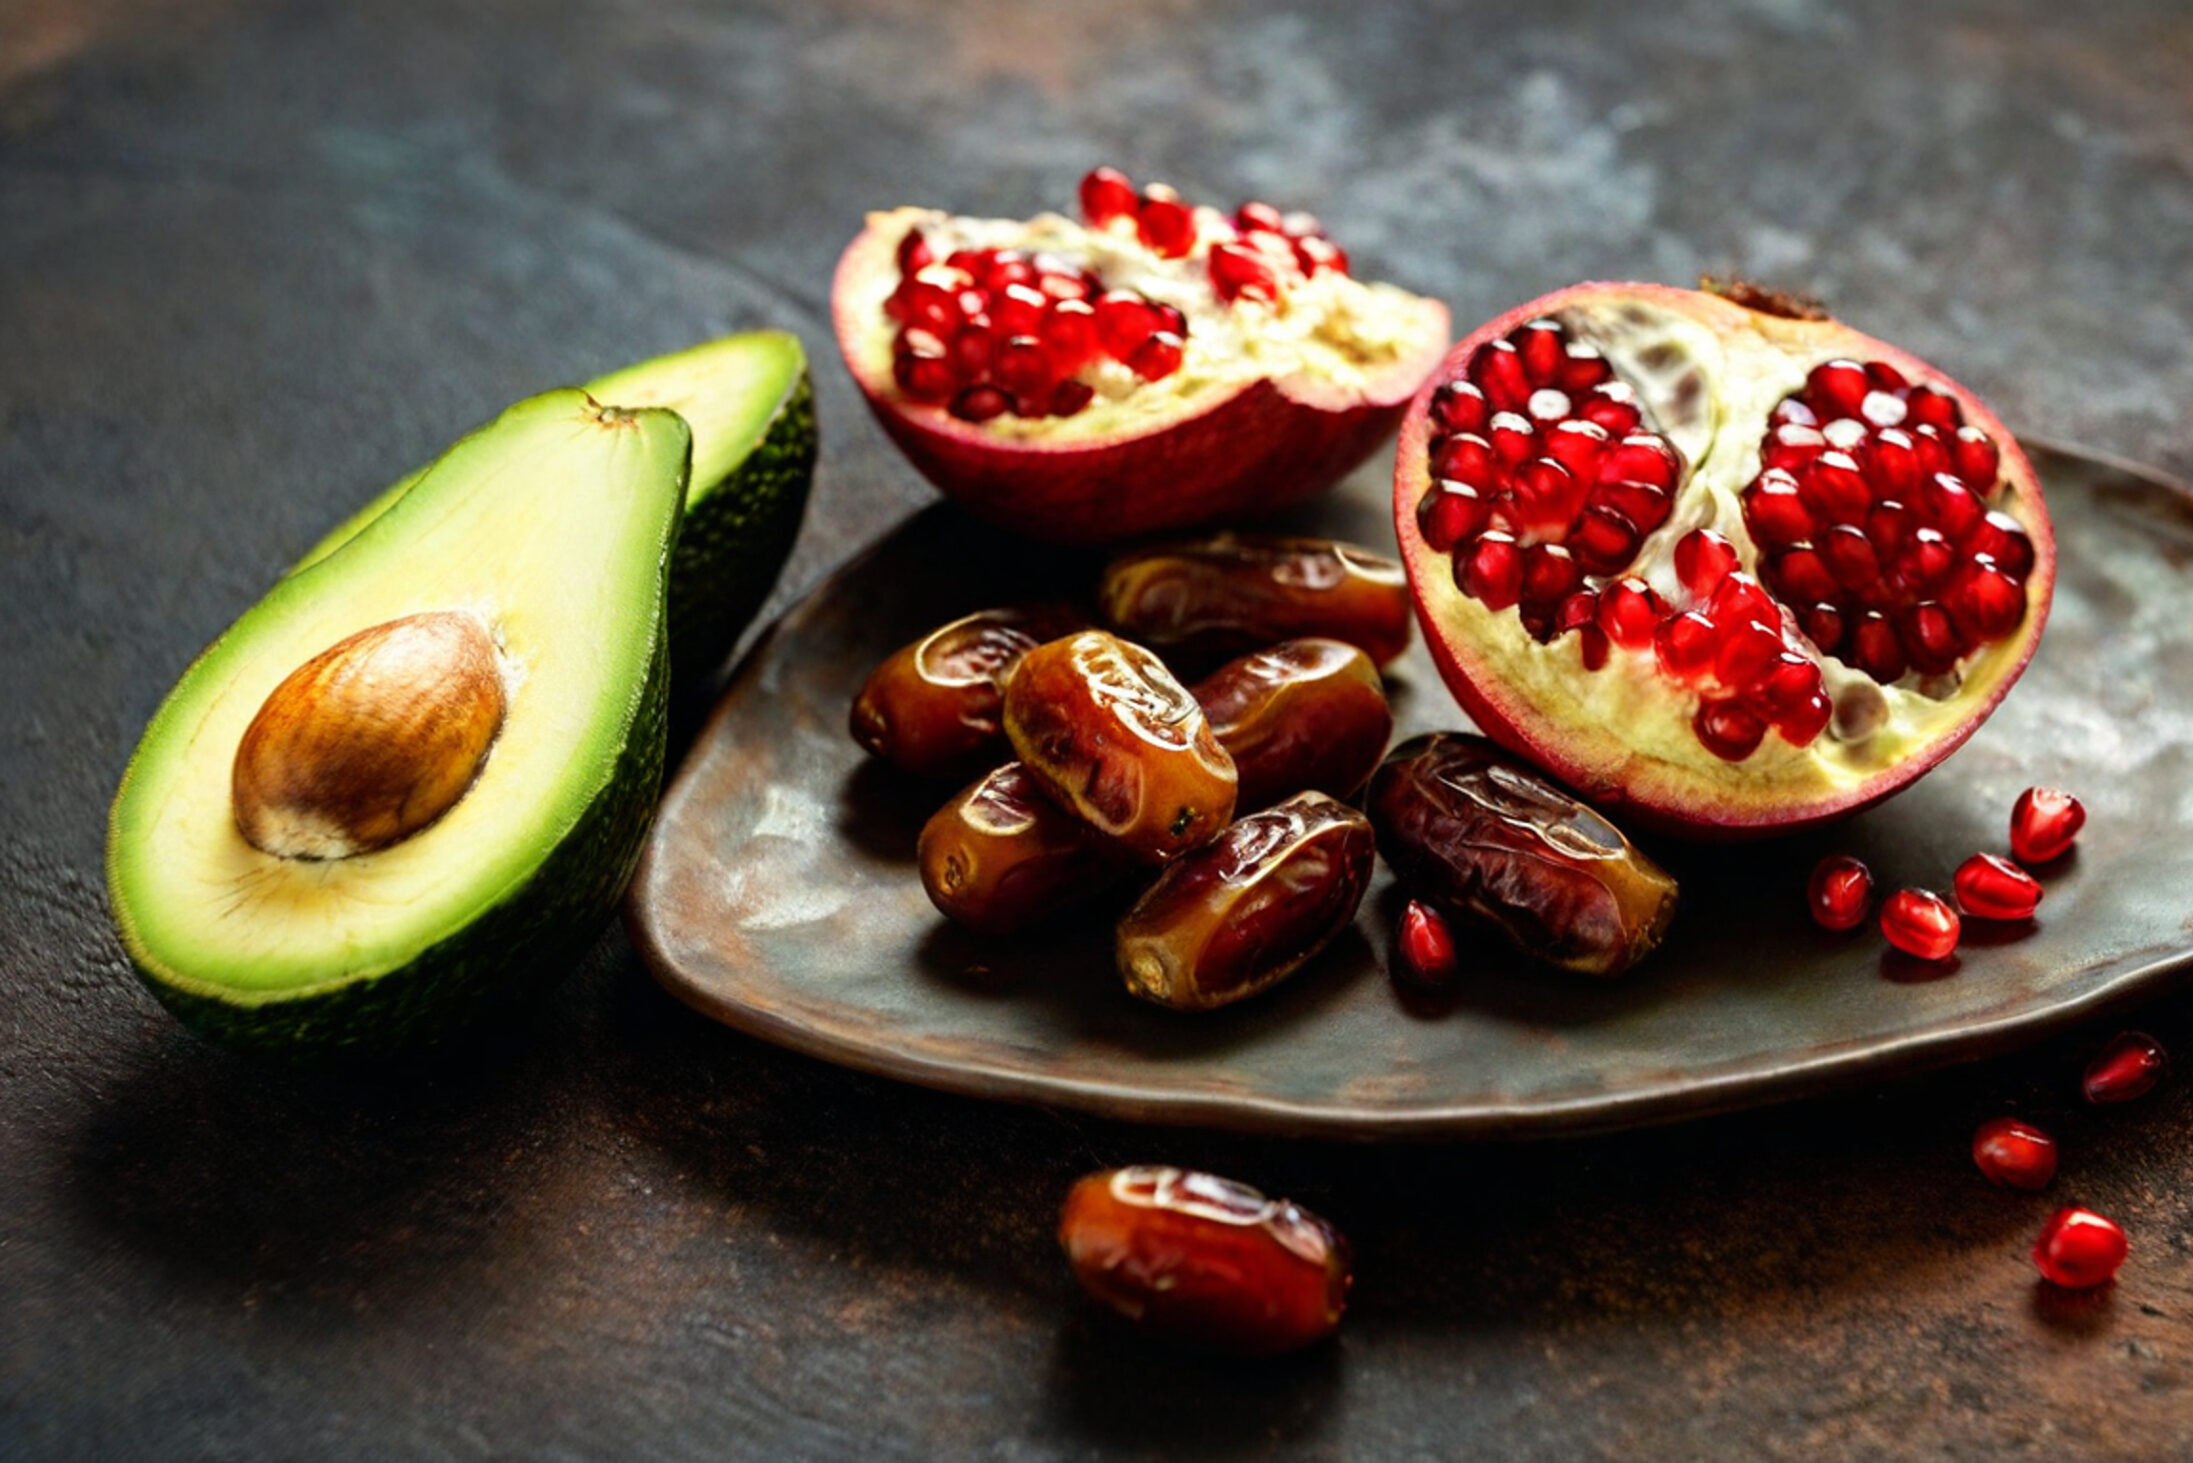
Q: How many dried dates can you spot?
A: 8